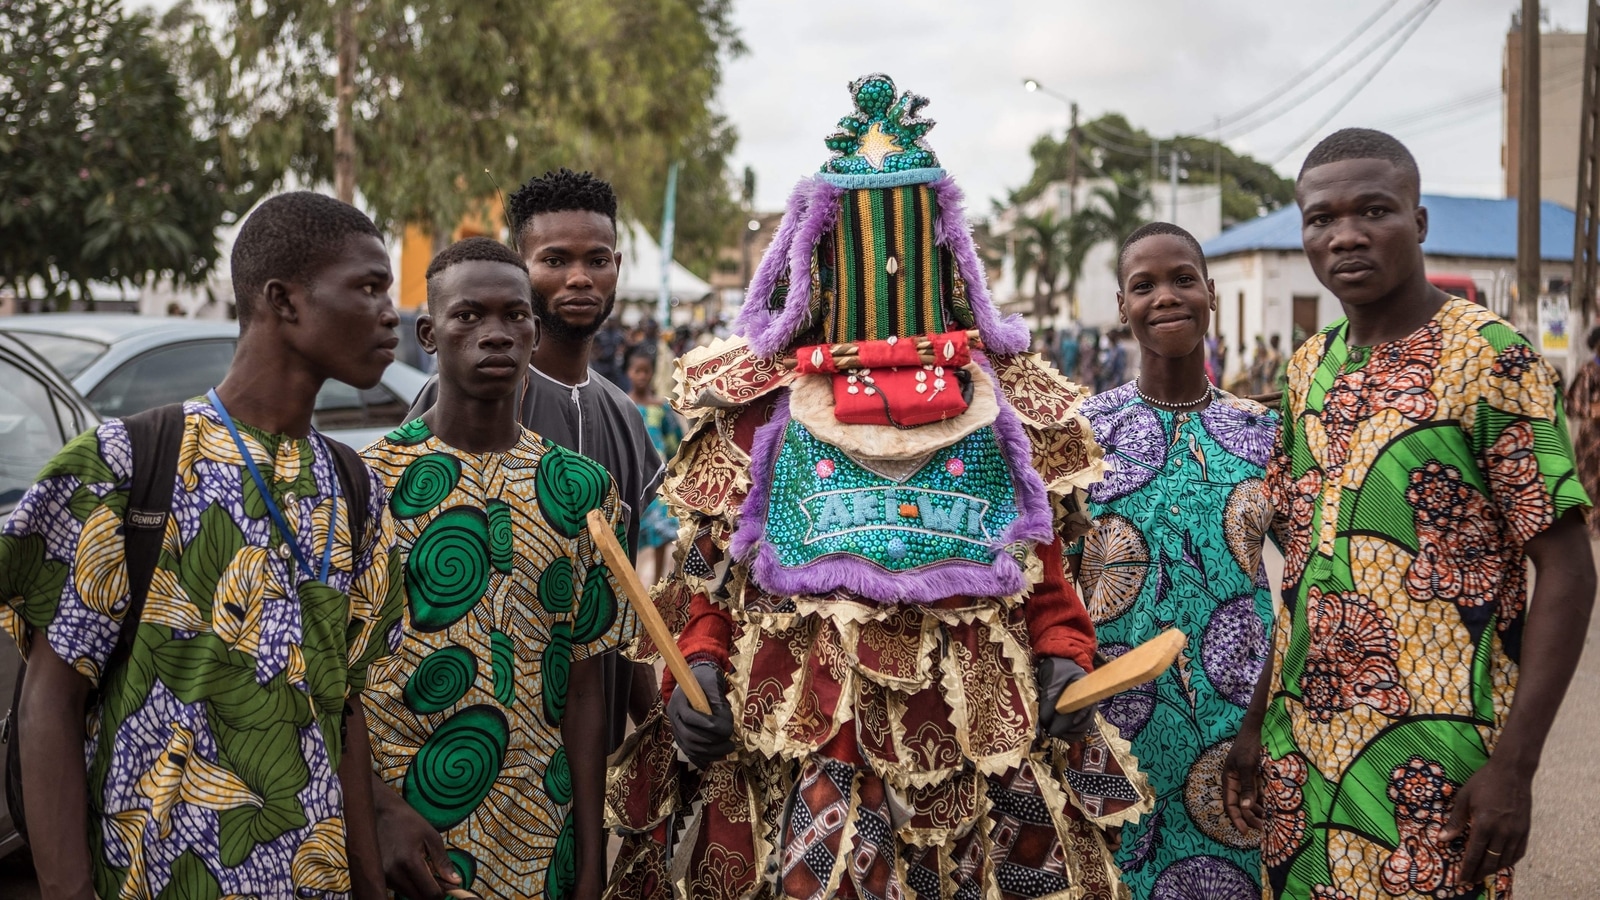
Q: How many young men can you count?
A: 5